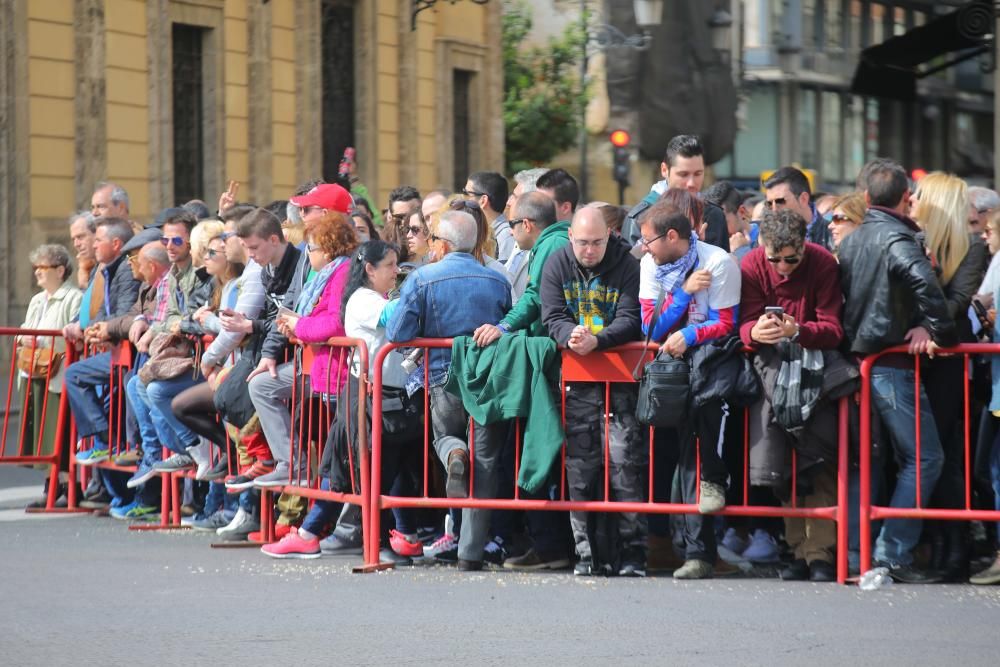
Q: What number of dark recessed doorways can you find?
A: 3